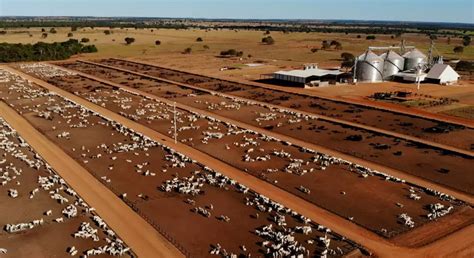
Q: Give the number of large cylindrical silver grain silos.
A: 3